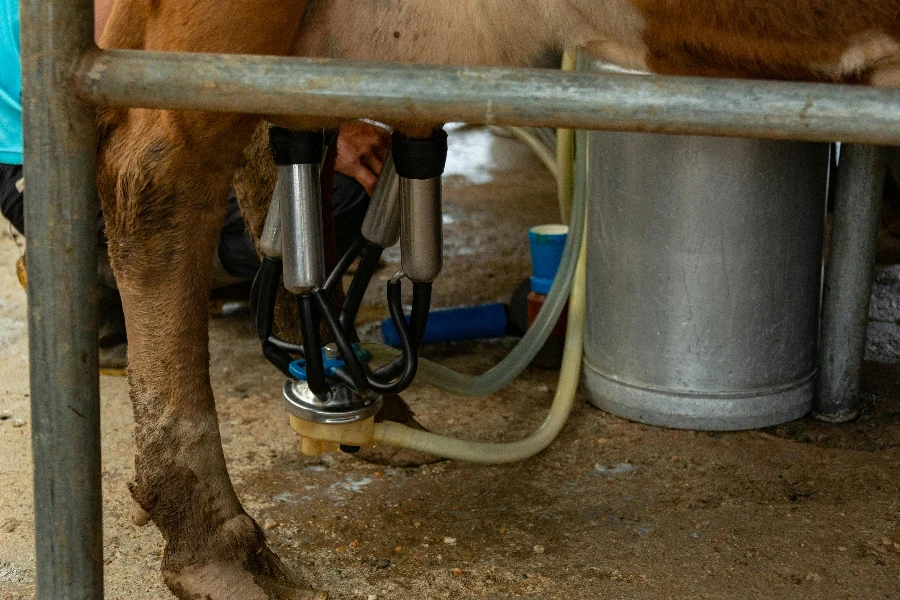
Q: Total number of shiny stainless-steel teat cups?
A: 4